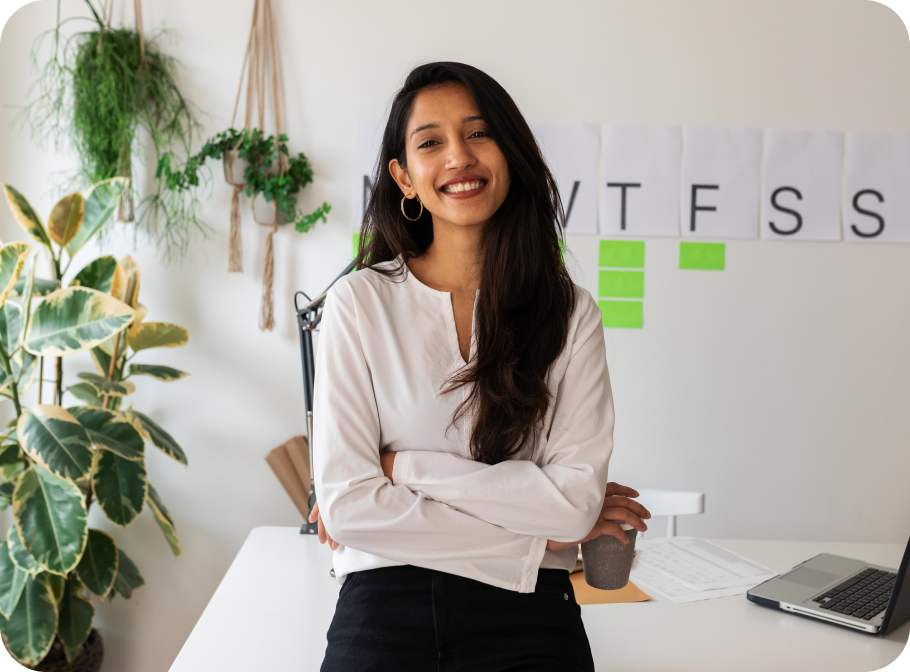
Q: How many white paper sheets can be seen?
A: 8